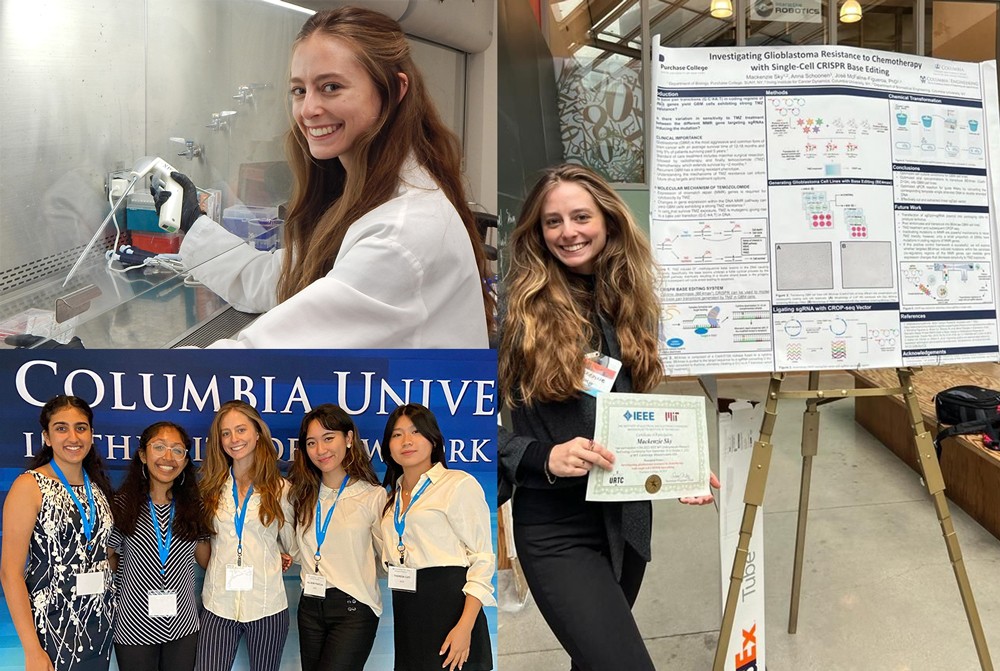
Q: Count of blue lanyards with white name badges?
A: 5